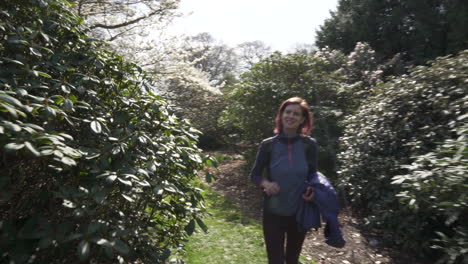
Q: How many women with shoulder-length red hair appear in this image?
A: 1